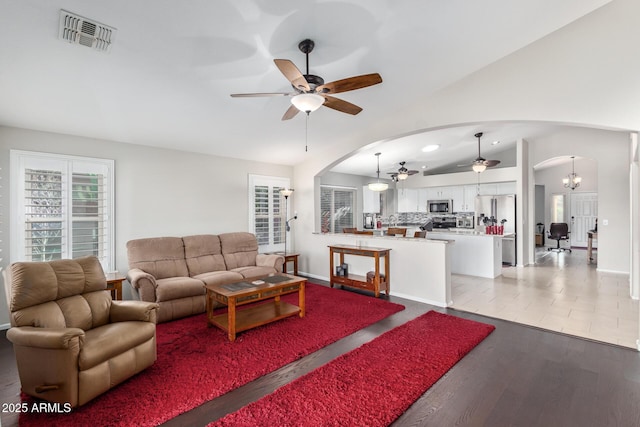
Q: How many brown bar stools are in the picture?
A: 4